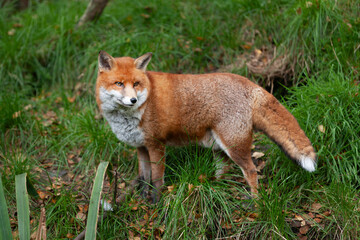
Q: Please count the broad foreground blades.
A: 3